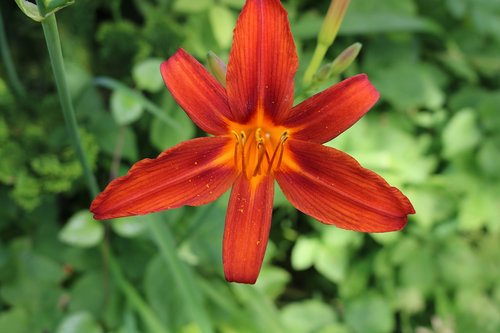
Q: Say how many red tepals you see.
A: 6